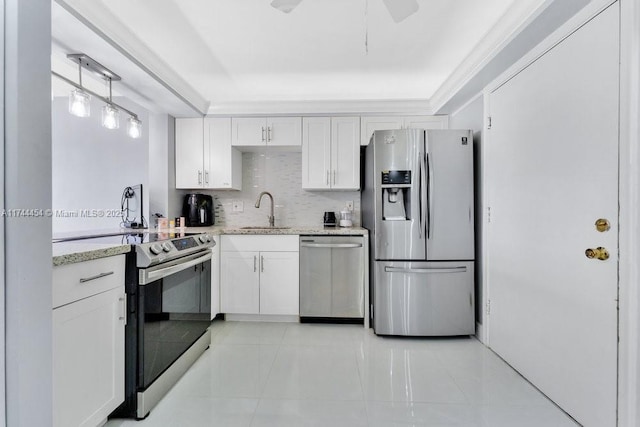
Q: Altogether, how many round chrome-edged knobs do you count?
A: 4